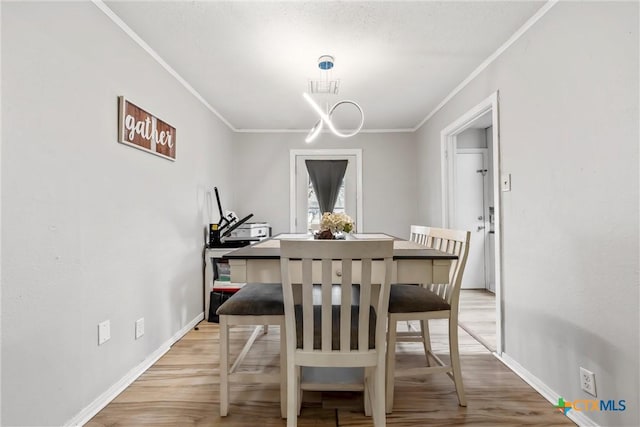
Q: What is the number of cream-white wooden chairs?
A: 3